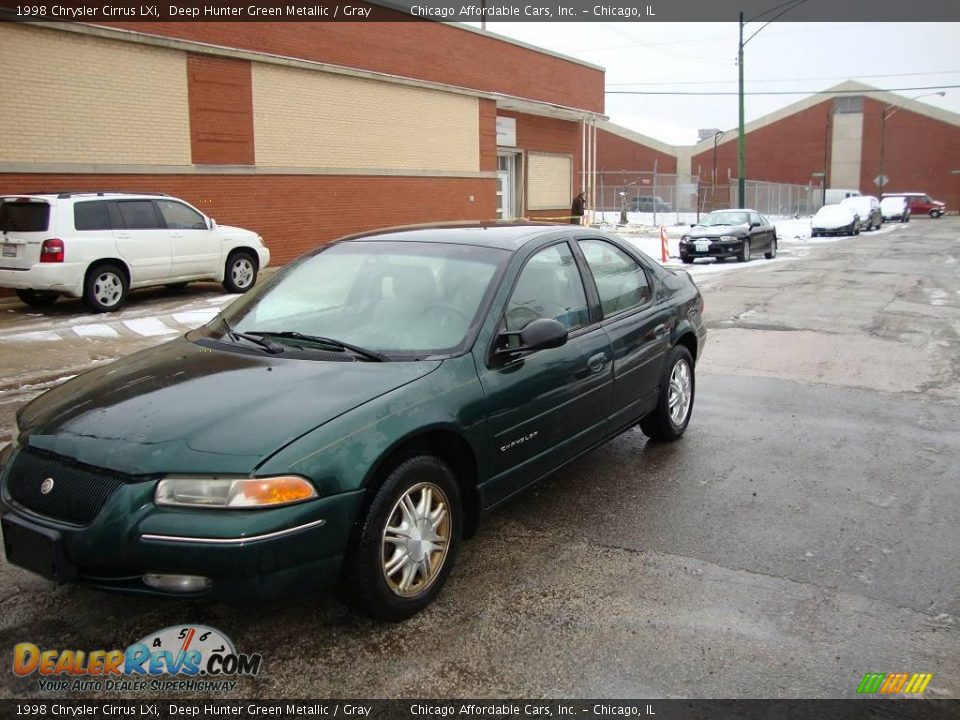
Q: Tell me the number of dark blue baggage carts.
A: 0